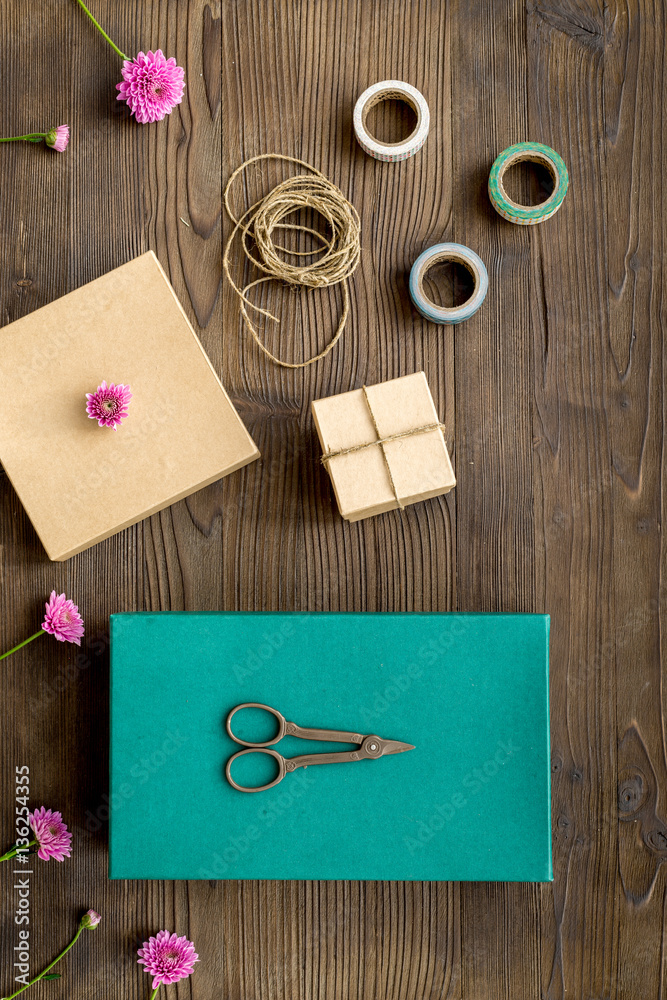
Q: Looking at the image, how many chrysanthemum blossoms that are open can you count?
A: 5